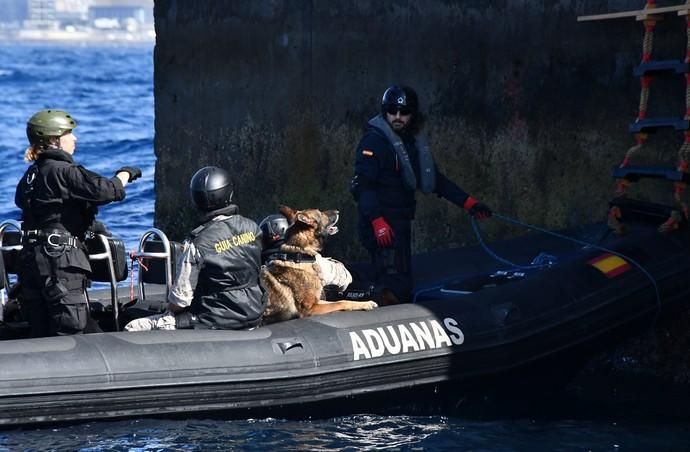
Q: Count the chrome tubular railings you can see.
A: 3